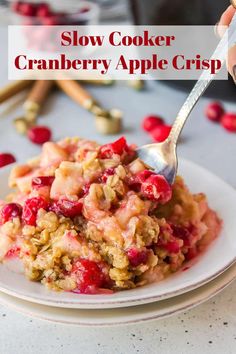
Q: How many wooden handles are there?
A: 3